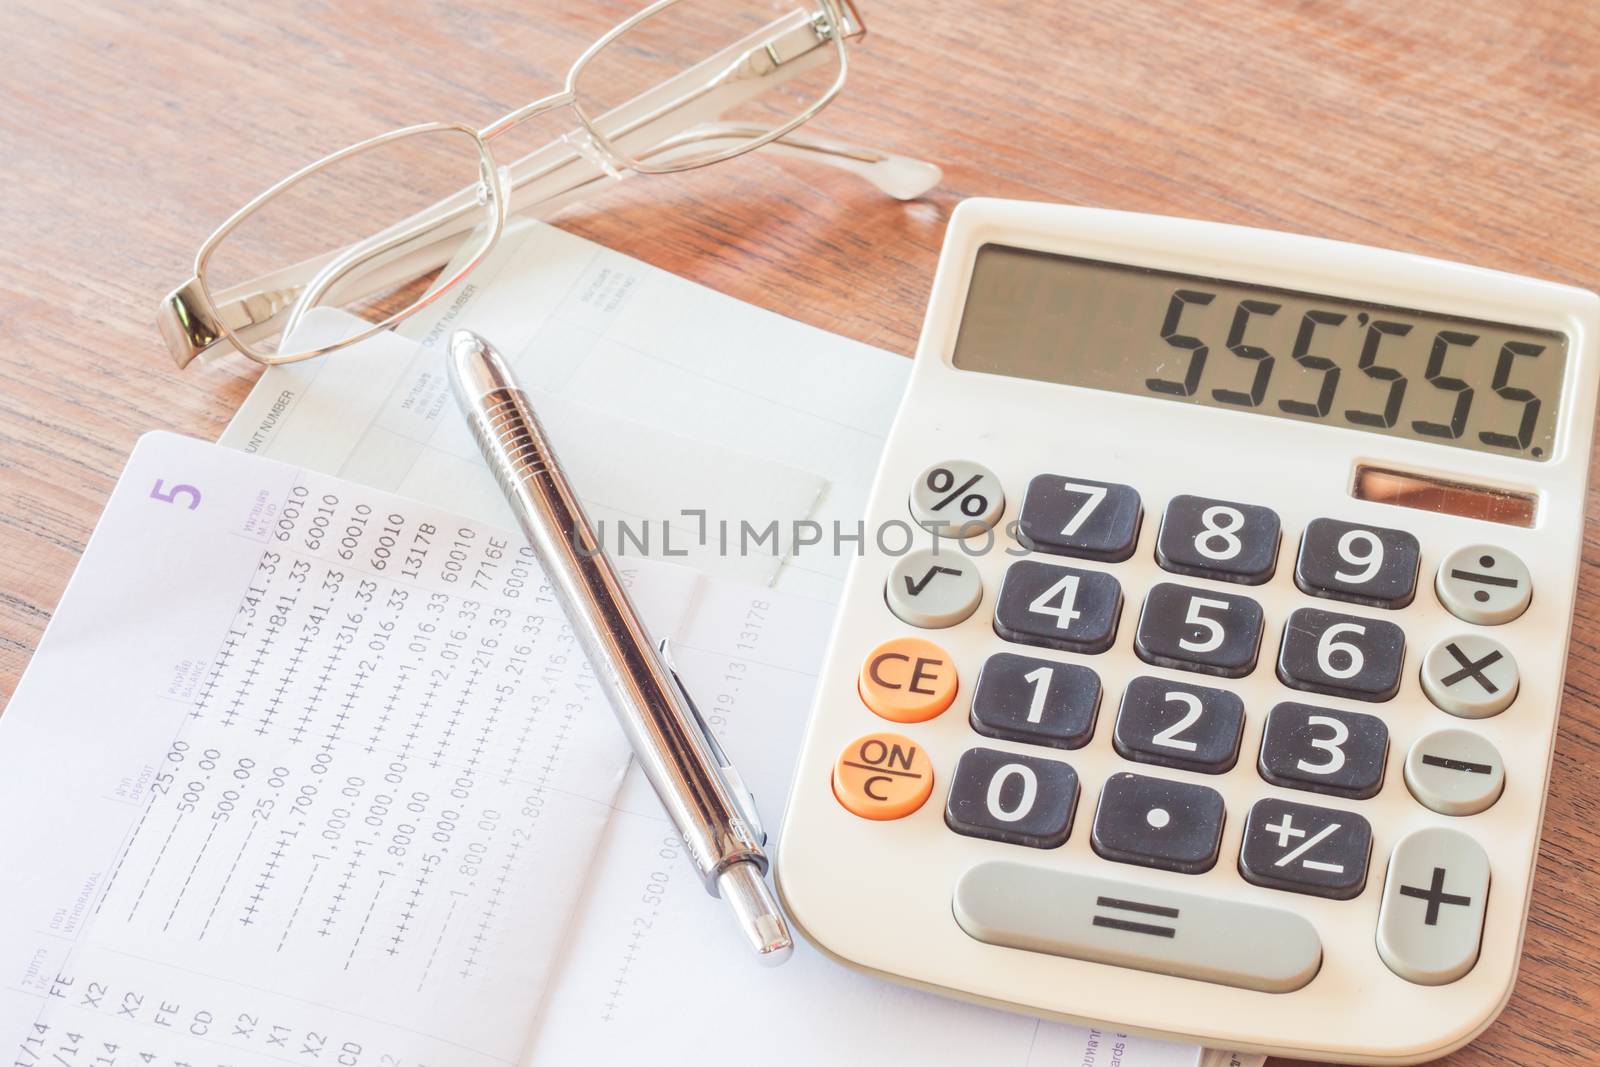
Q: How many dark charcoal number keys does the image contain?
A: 10